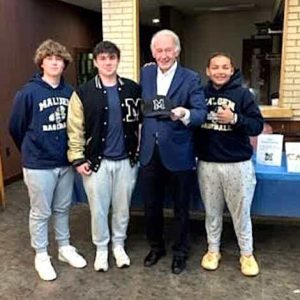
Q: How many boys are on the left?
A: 2